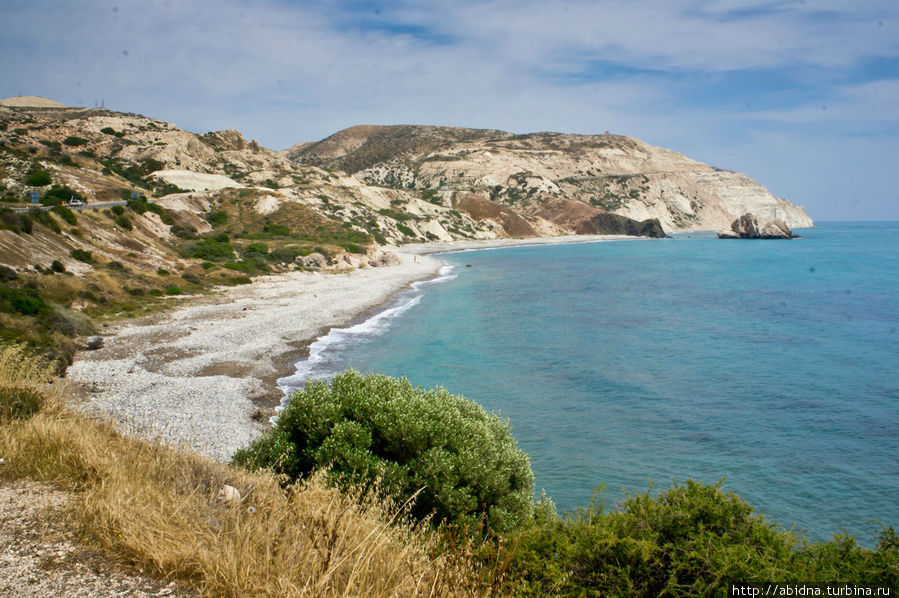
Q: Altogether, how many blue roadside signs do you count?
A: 2